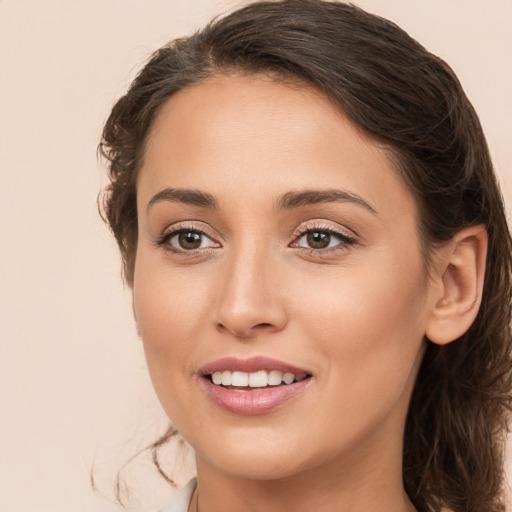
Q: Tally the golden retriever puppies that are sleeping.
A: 0